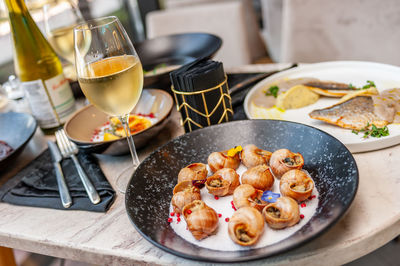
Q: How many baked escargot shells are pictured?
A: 12